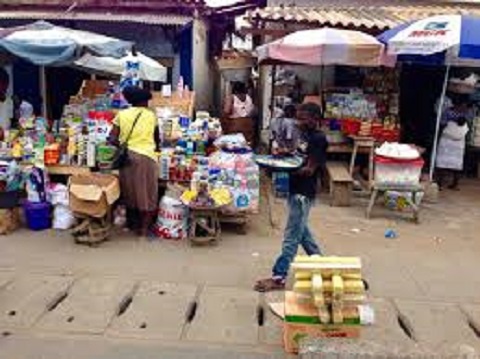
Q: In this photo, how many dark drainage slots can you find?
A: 6